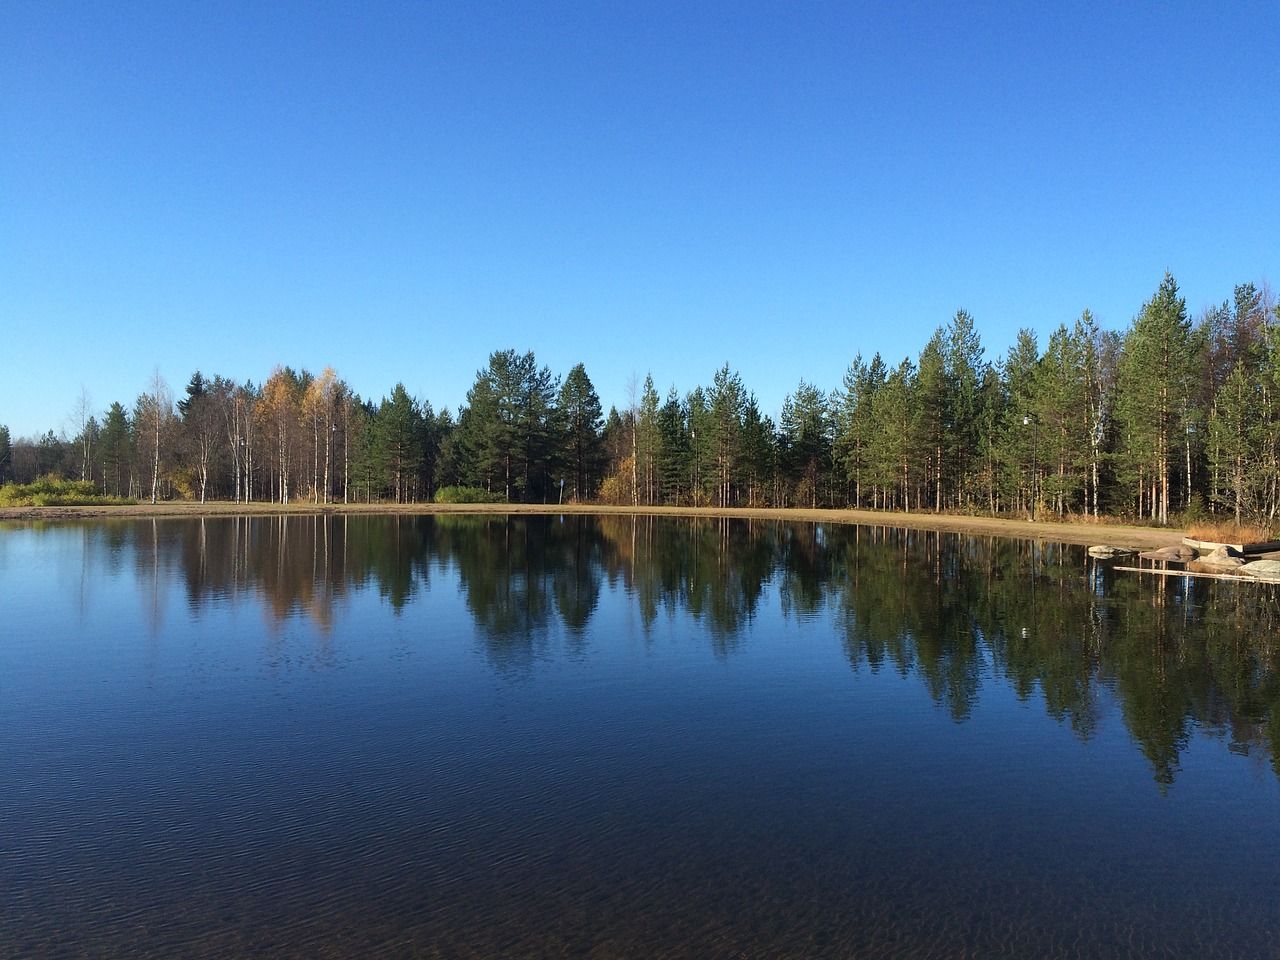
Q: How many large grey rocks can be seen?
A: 4